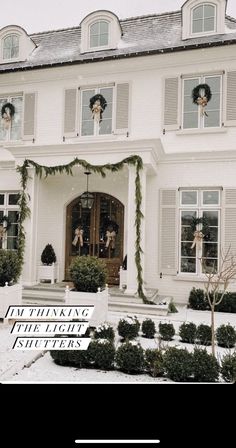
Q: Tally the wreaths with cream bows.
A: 7